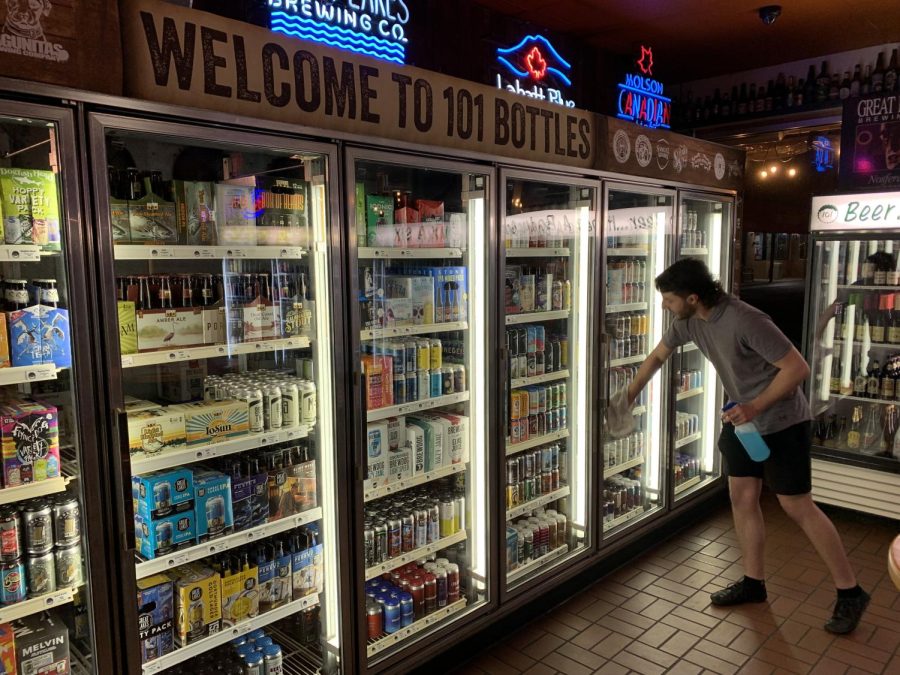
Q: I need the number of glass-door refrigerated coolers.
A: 7